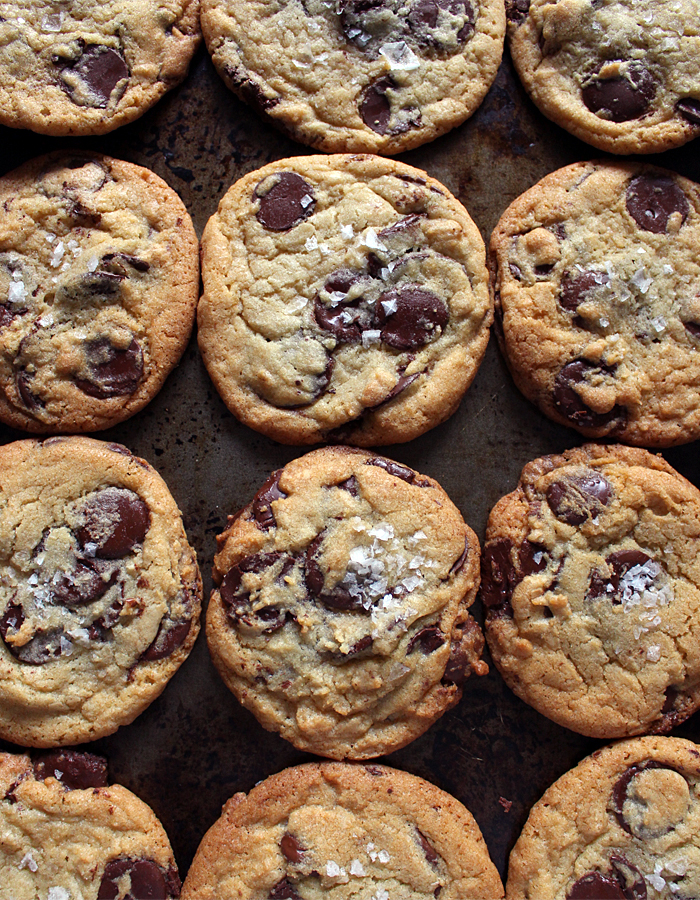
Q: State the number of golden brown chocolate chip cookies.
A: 12